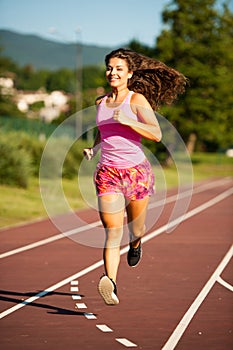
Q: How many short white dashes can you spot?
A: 7